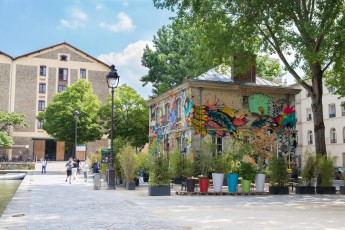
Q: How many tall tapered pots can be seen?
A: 6